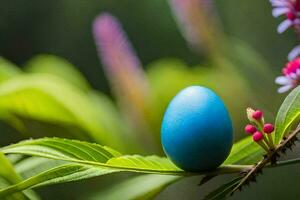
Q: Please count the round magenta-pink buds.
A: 4